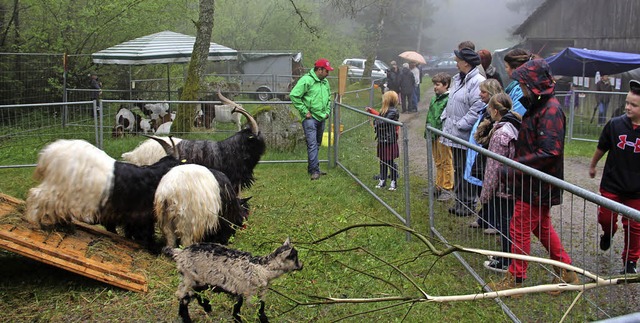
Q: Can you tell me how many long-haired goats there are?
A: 3